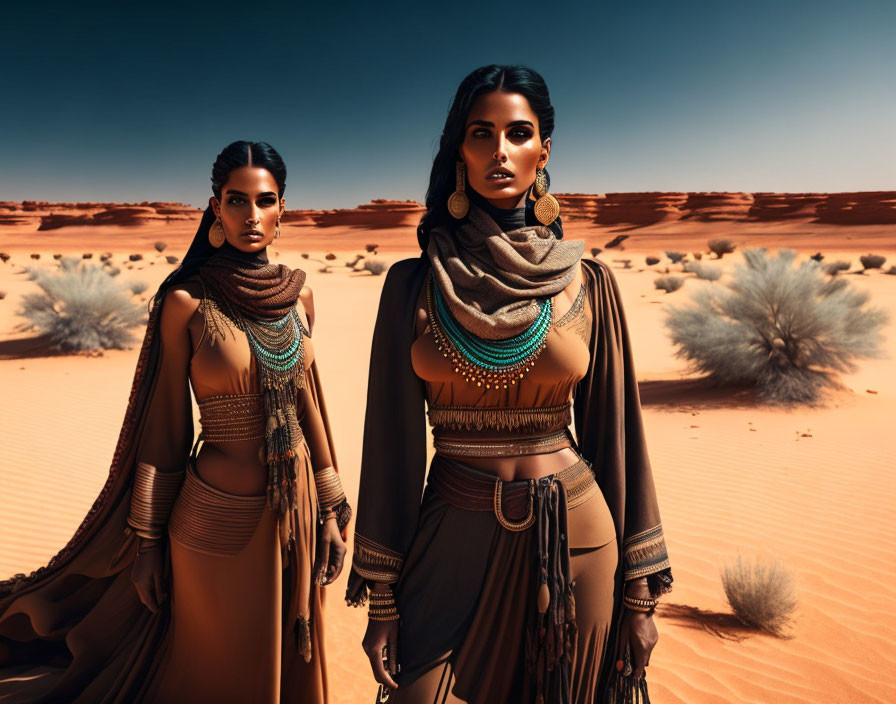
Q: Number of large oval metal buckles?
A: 1